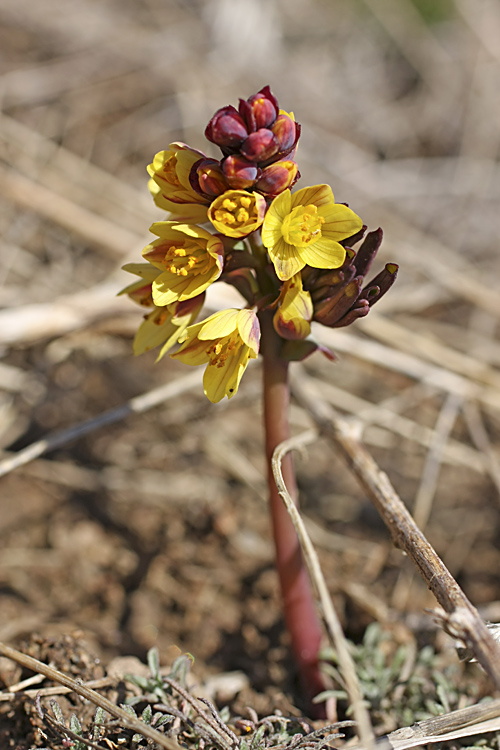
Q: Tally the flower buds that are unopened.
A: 7